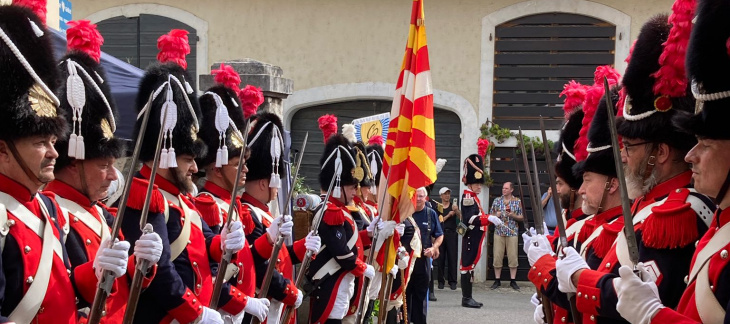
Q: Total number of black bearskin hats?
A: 13